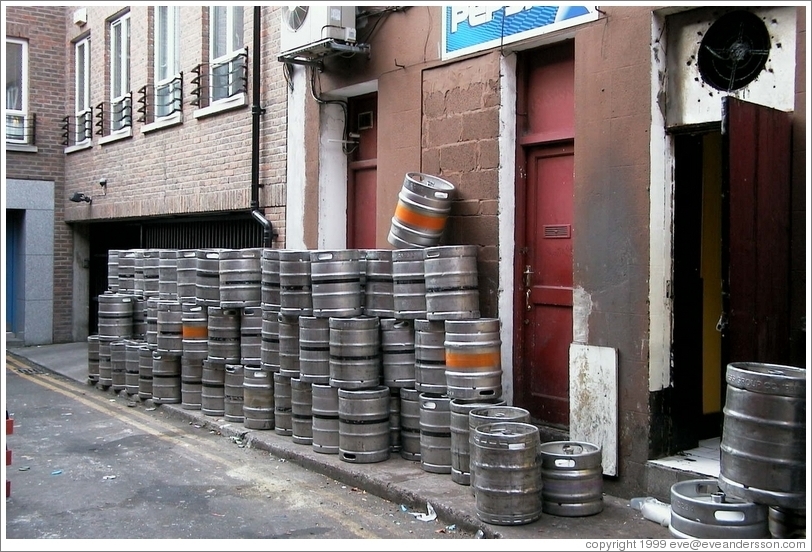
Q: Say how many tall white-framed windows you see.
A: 5